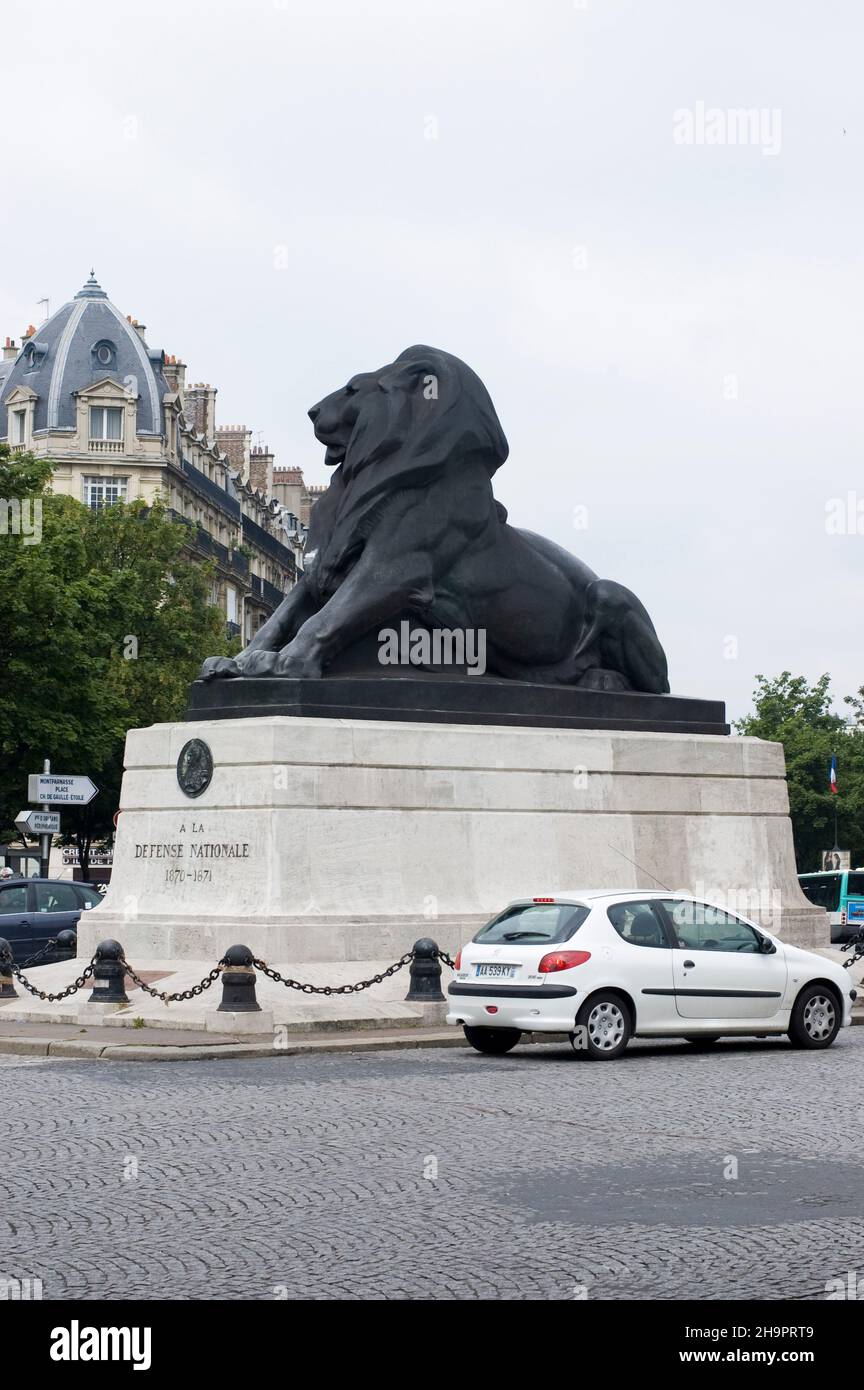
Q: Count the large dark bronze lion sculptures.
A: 1